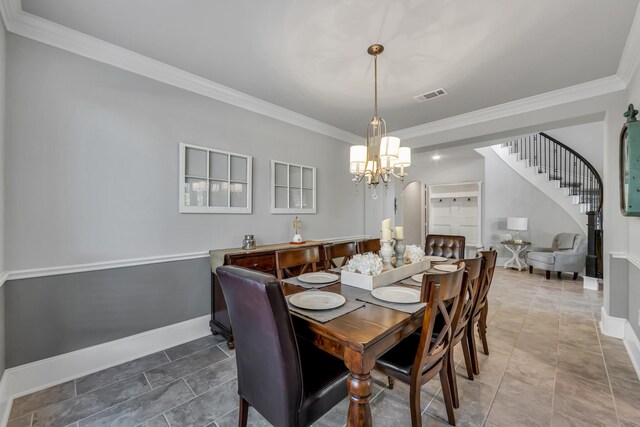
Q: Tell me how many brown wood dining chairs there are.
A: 6